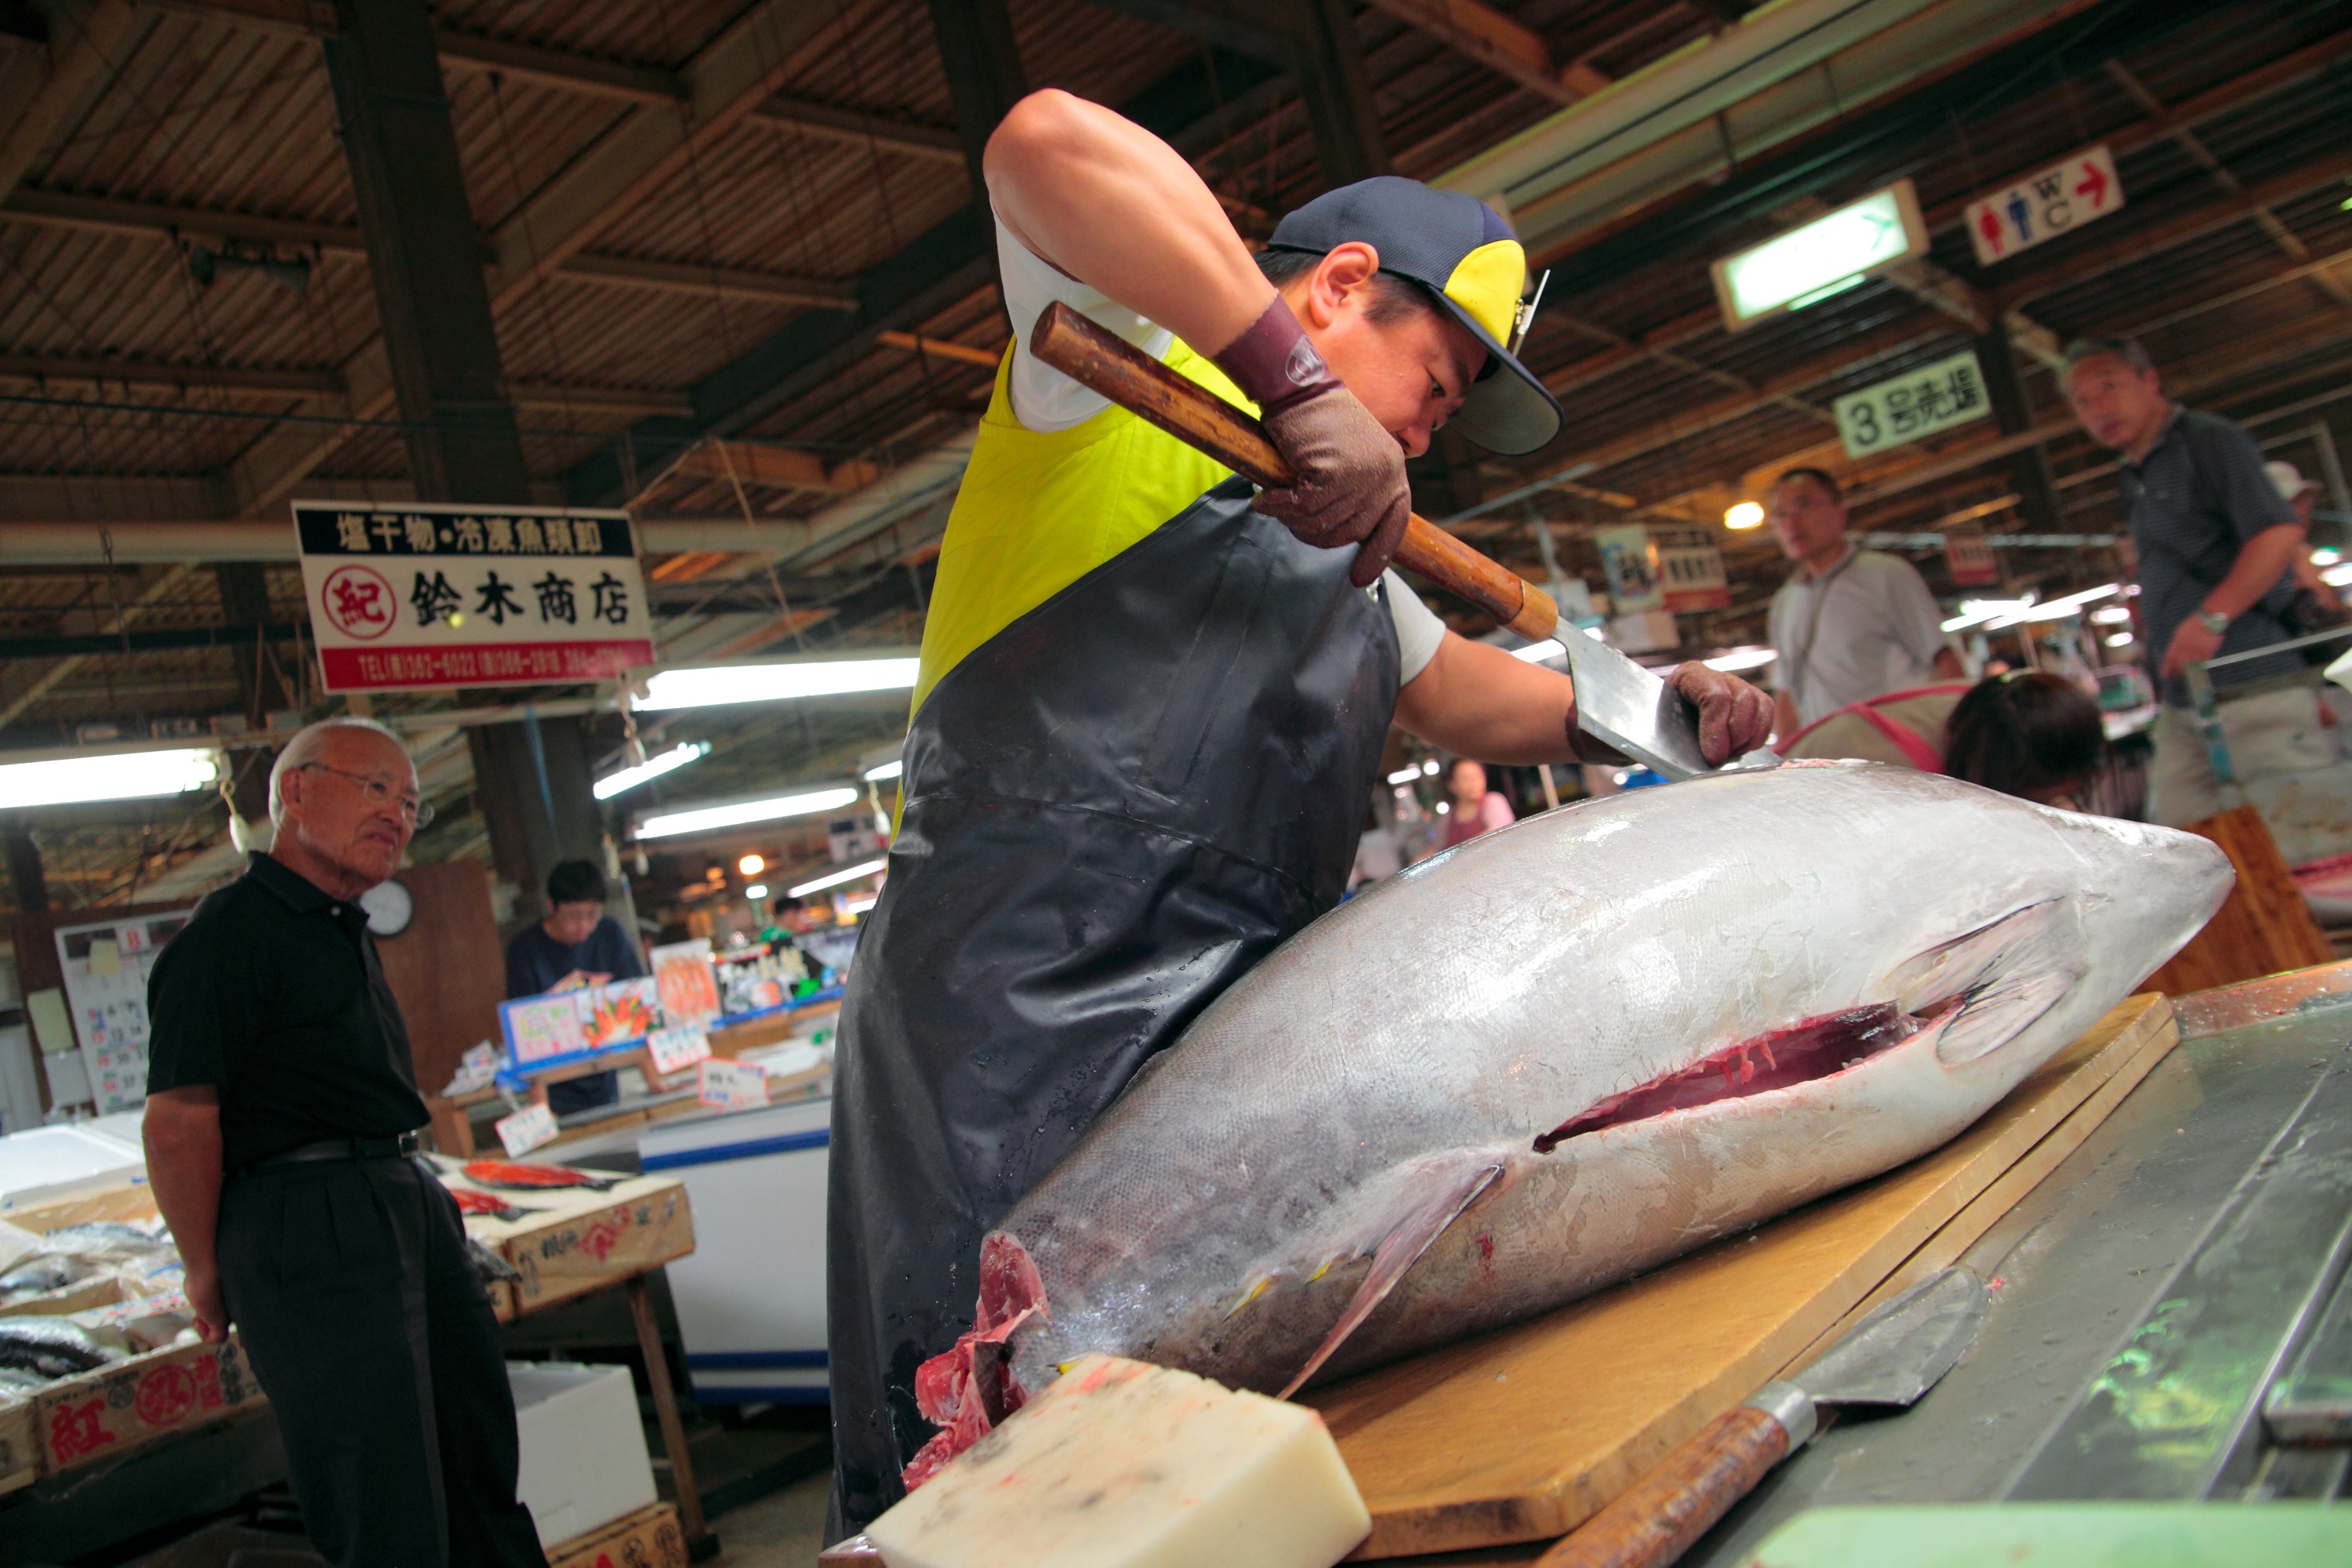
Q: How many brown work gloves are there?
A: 2